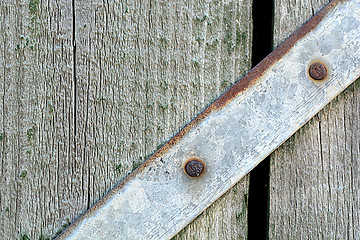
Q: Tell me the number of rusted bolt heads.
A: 2